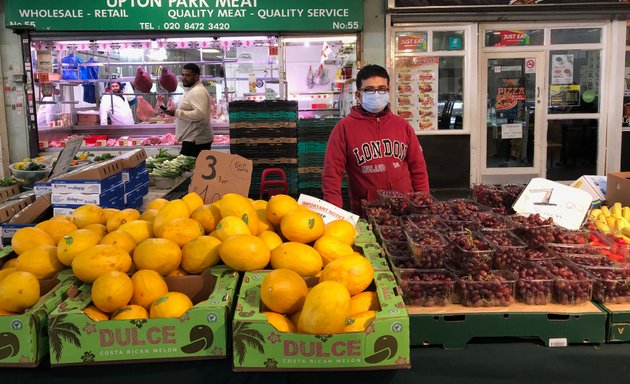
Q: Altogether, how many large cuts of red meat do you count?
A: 2